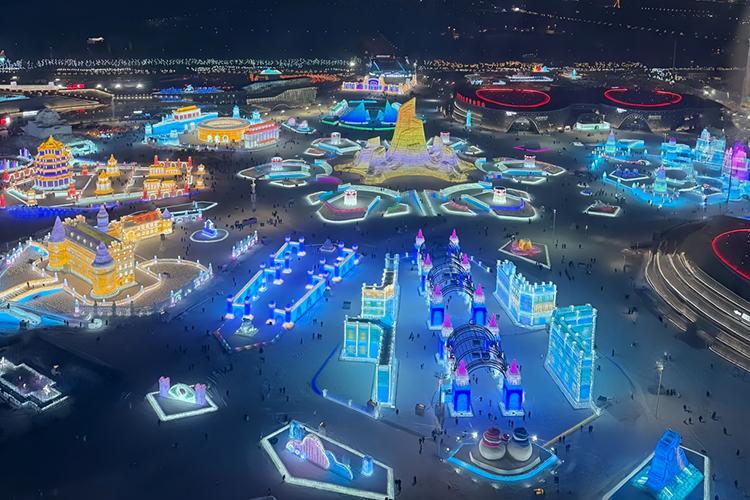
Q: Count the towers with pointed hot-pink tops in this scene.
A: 10